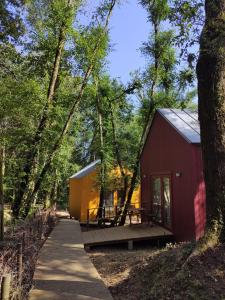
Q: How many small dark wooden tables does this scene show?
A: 1